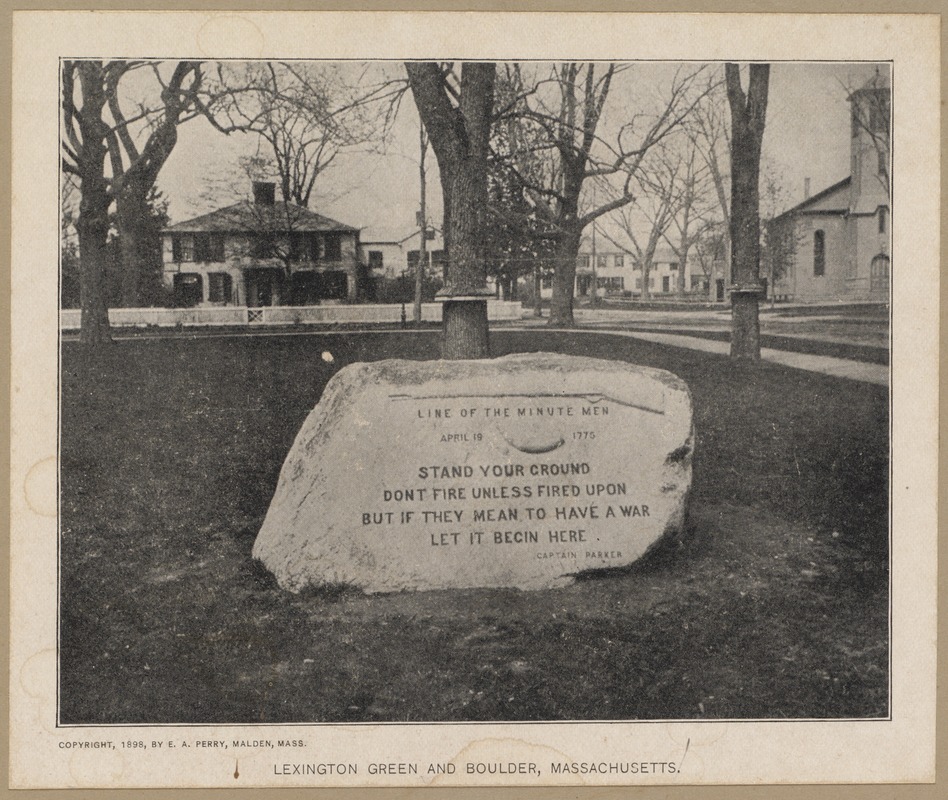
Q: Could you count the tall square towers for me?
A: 1